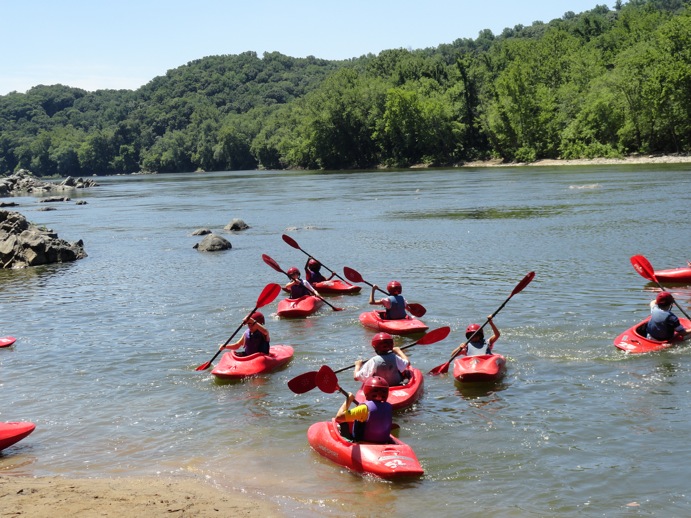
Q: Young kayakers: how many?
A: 8